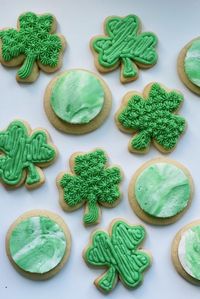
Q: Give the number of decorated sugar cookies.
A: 11